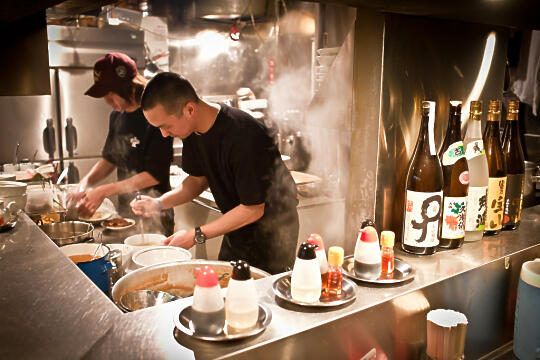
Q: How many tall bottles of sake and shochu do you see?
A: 5